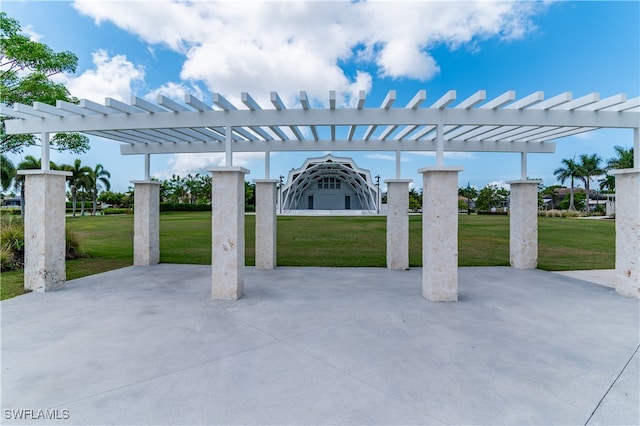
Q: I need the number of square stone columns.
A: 8